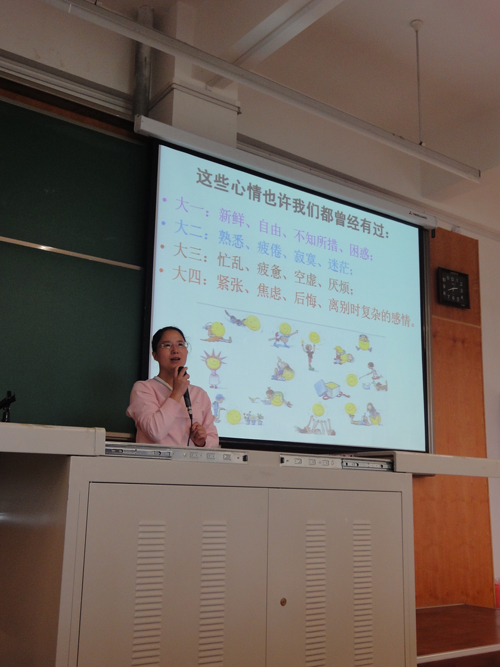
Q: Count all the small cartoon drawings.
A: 14